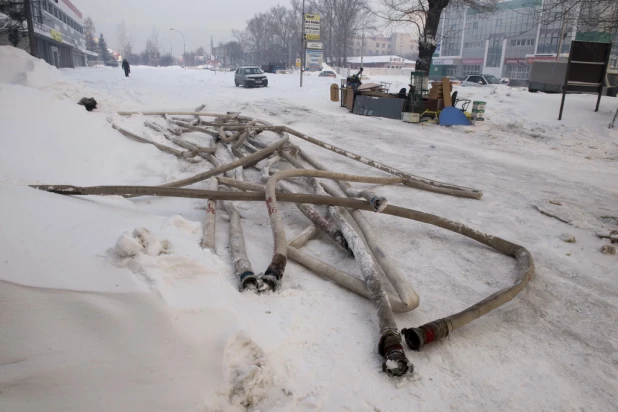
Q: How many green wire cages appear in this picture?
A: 1